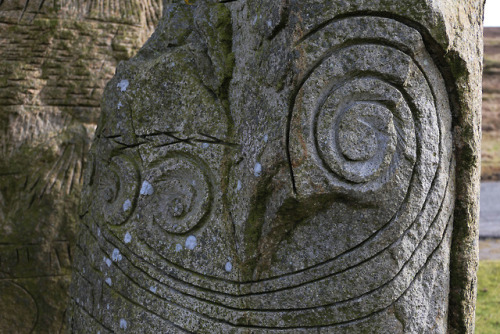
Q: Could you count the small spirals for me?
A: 2